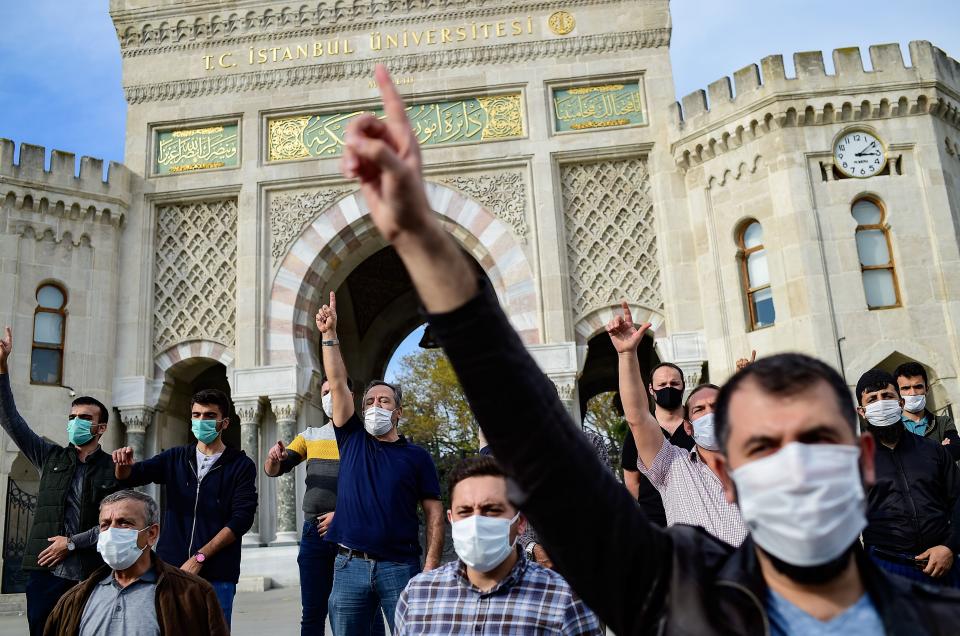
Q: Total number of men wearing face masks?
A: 11